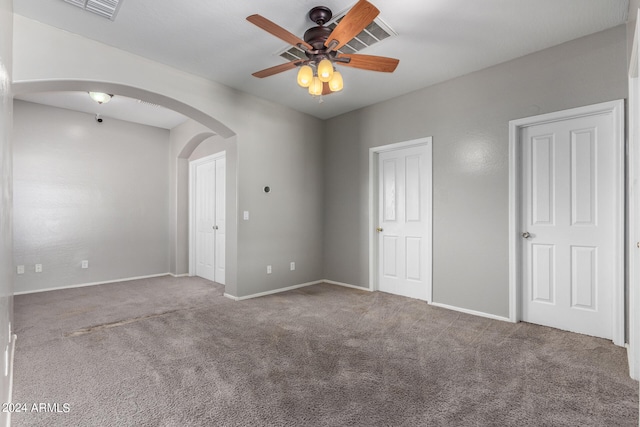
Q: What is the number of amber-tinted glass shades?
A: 4